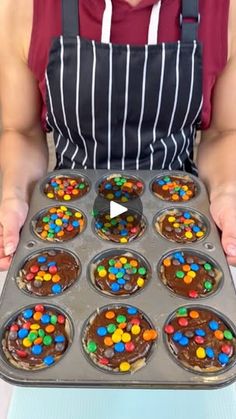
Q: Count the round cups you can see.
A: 12